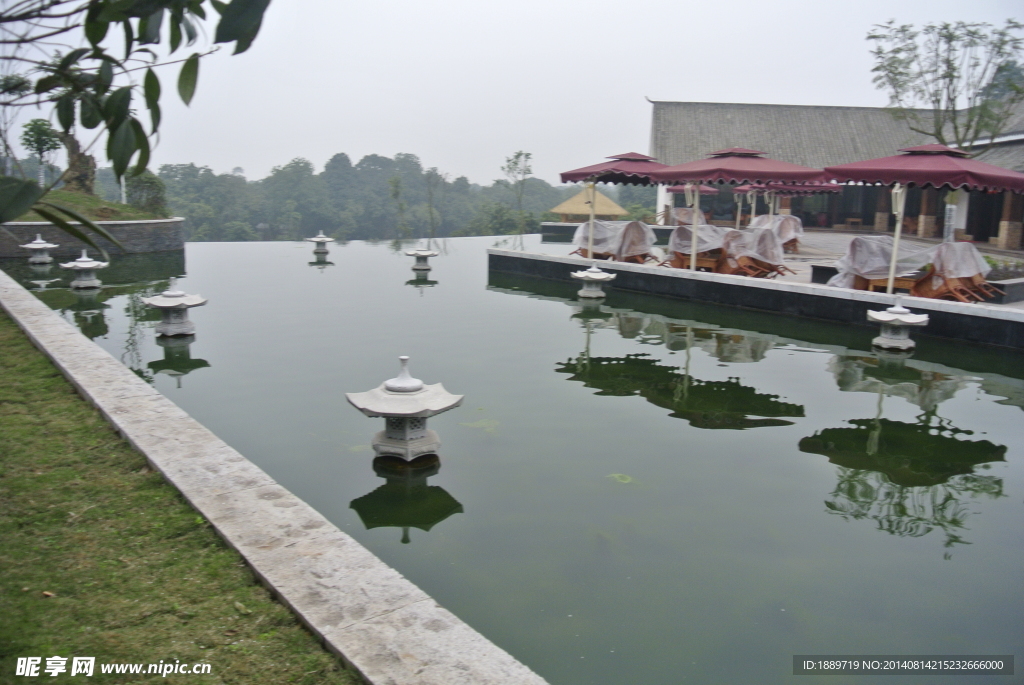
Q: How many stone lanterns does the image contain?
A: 8